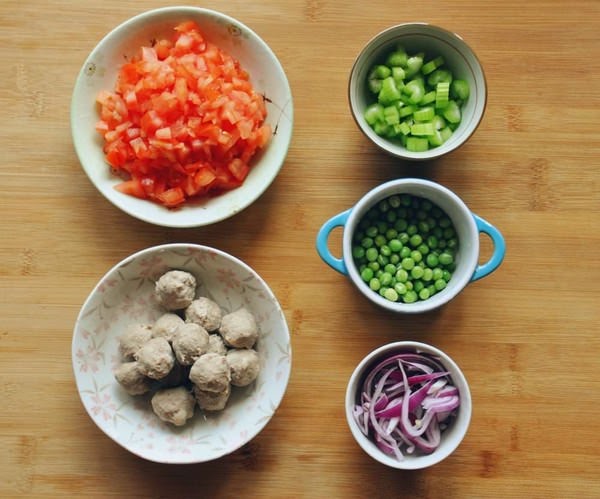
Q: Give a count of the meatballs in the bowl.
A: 13